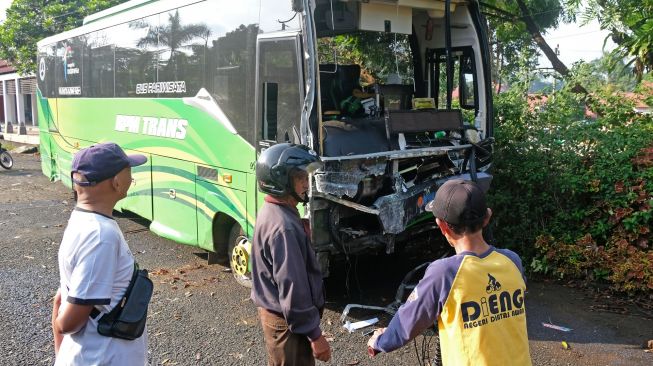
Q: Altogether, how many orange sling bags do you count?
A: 0